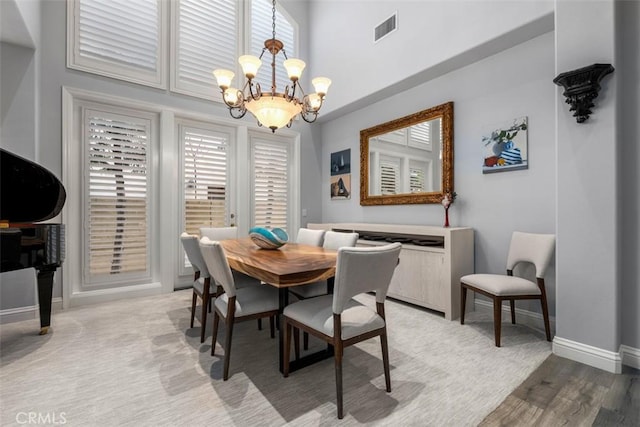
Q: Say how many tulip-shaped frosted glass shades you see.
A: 6